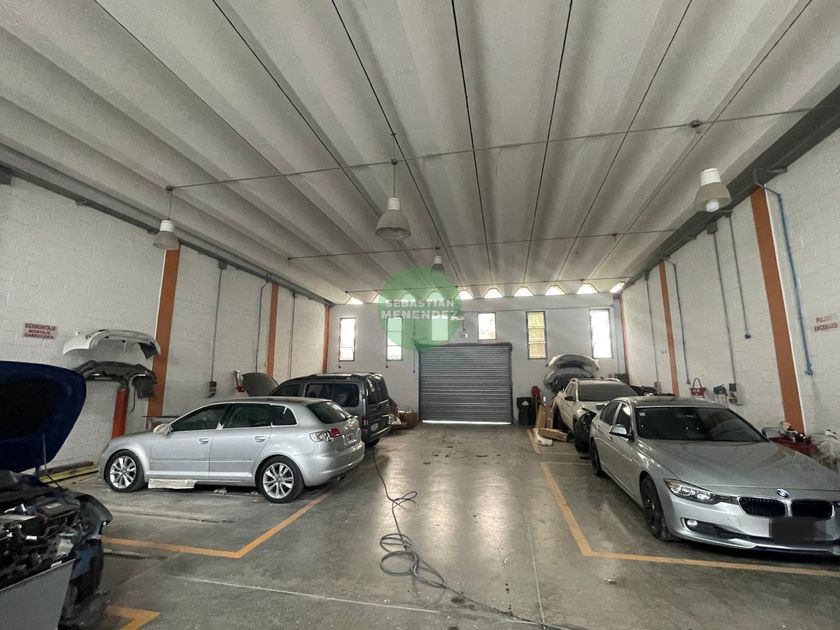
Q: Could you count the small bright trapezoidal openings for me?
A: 10